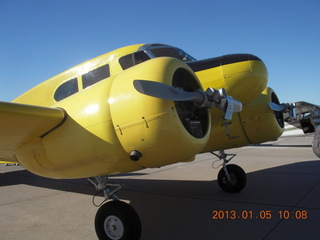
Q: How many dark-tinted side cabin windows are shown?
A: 3